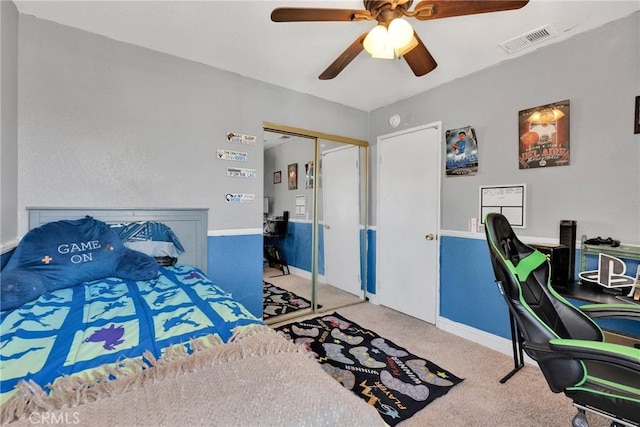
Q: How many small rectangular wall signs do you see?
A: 4